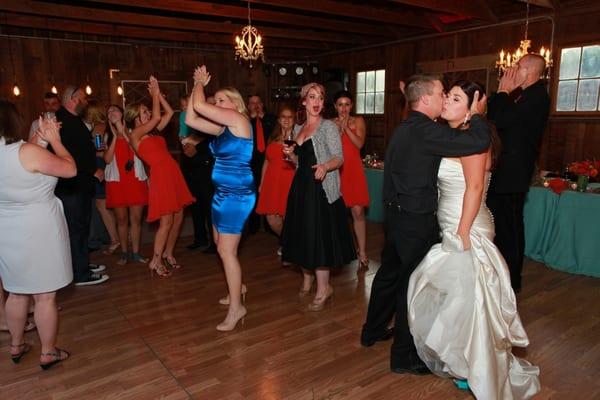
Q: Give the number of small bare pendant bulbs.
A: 4